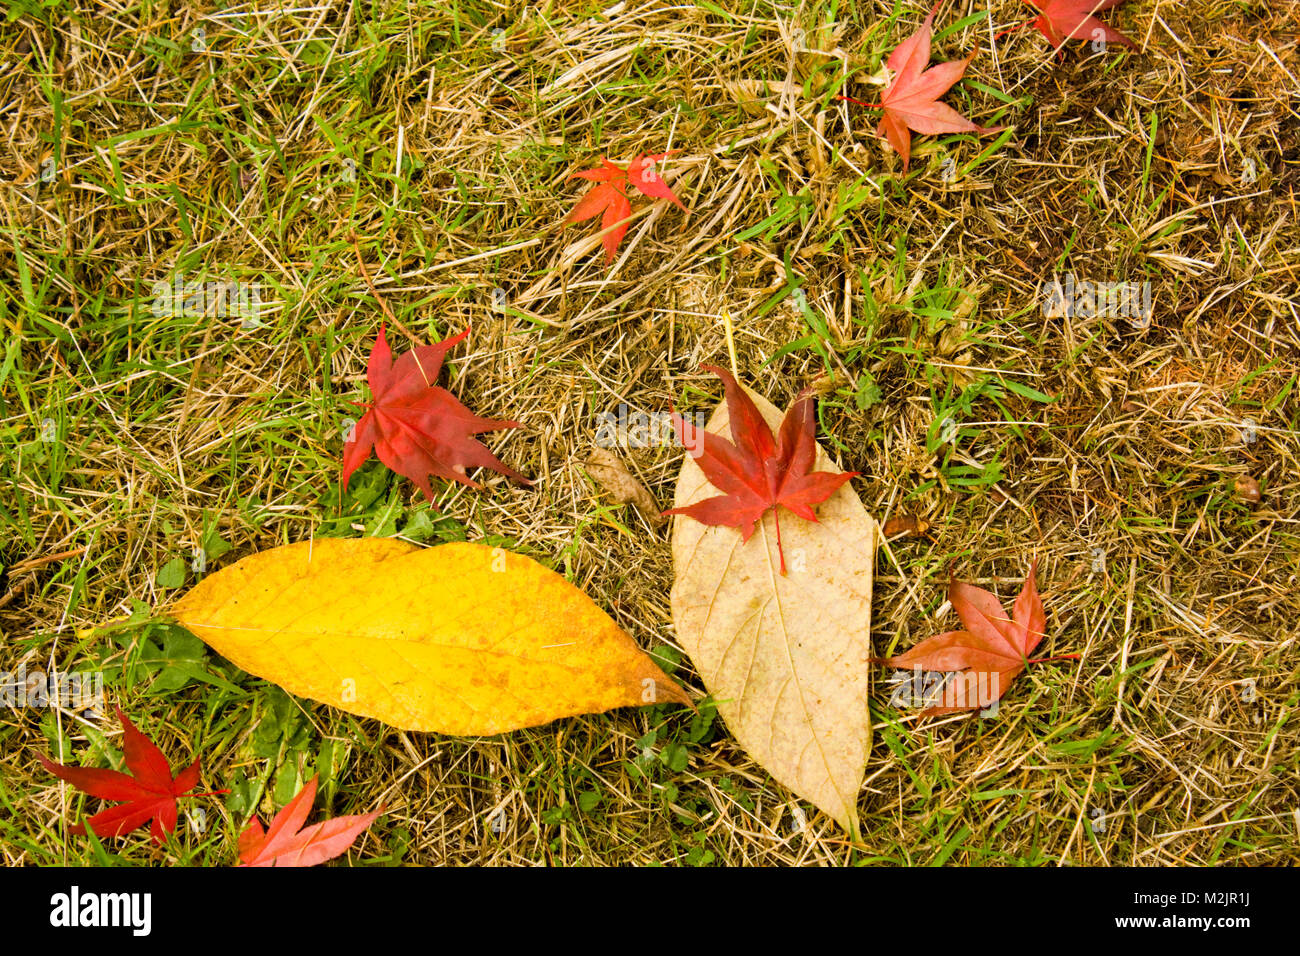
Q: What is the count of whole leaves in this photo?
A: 8